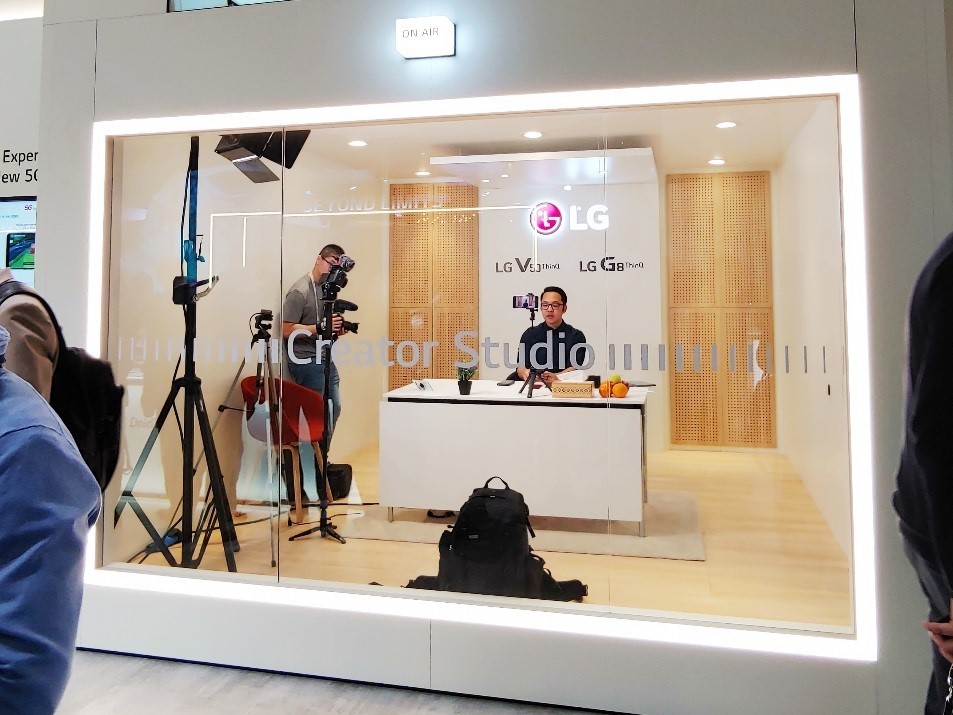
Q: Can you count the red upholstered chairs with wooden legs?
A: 1